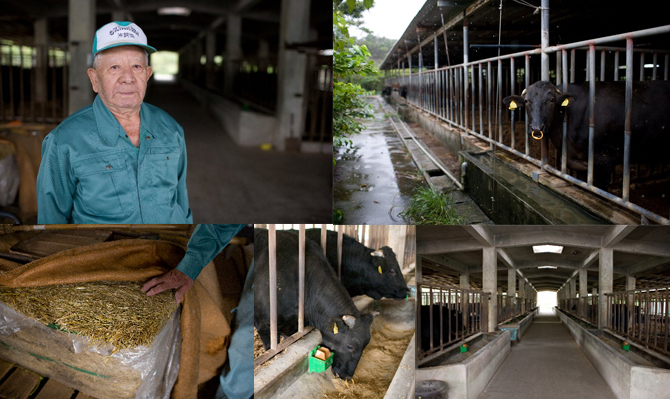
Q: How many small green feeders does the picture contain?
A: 3